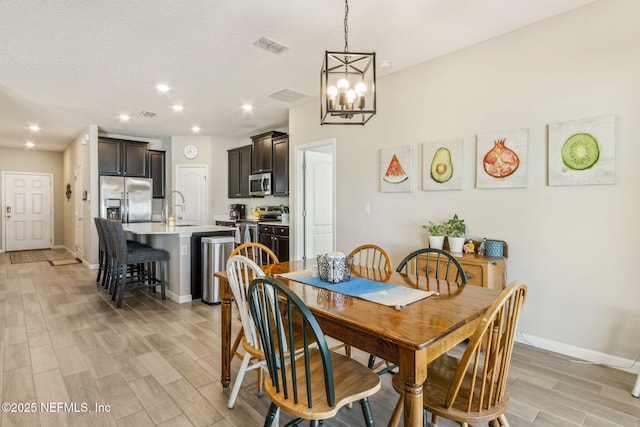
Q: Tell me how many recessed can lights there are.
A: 7